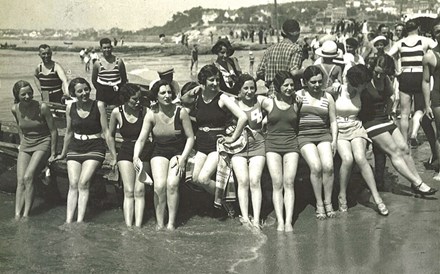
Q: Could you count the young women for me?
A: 10